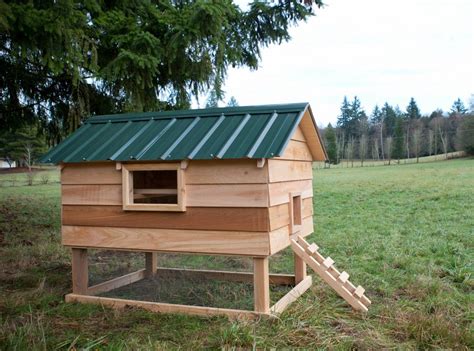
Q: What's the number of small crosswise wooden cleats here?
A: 4